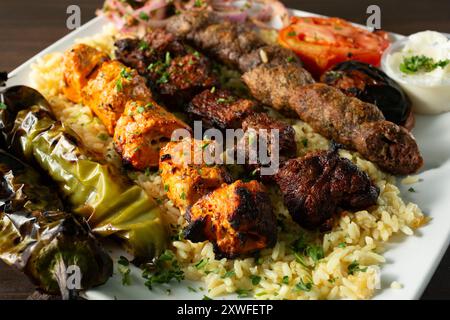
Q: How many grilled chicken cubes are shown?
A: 5